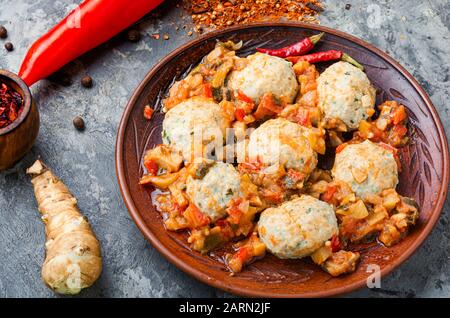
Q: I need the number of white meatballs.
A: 7